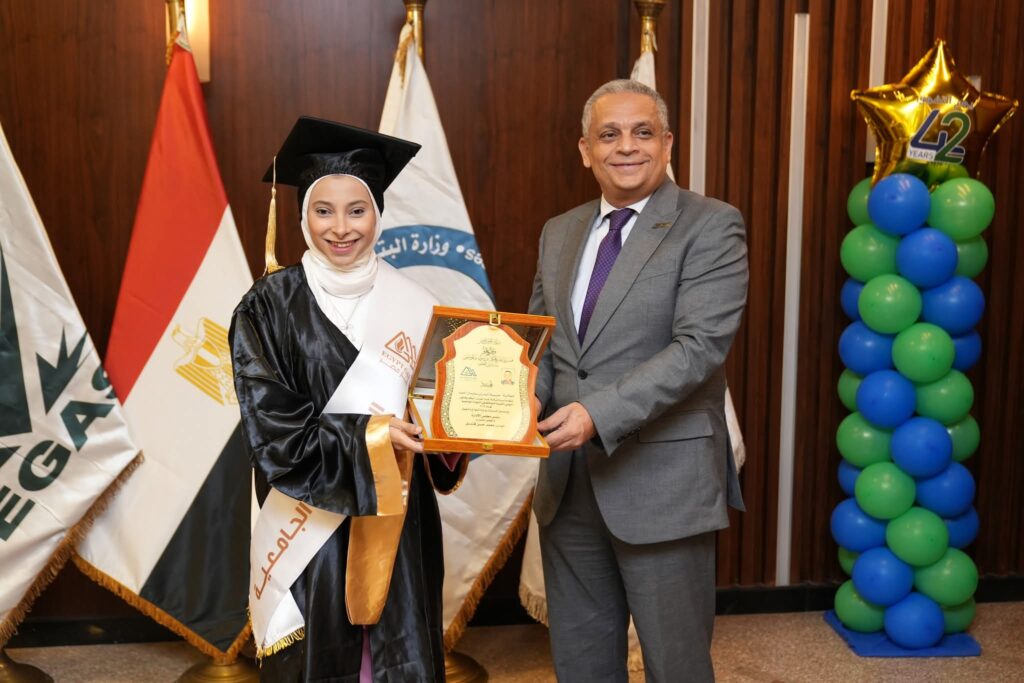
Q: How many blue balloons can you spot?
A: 14